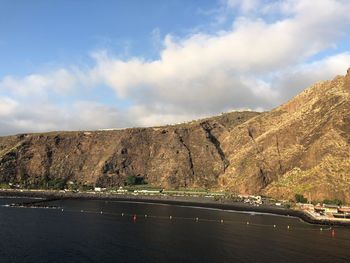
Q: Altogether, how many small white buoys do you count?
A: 12